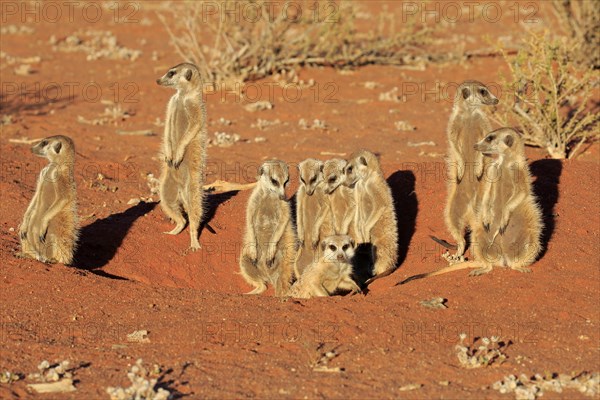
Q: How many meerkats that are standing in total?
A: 8